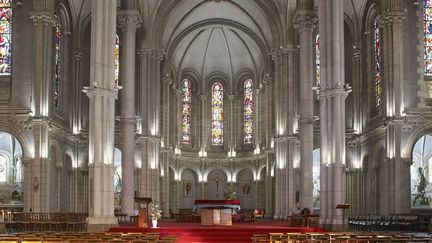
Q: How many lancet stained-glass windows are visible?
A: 9